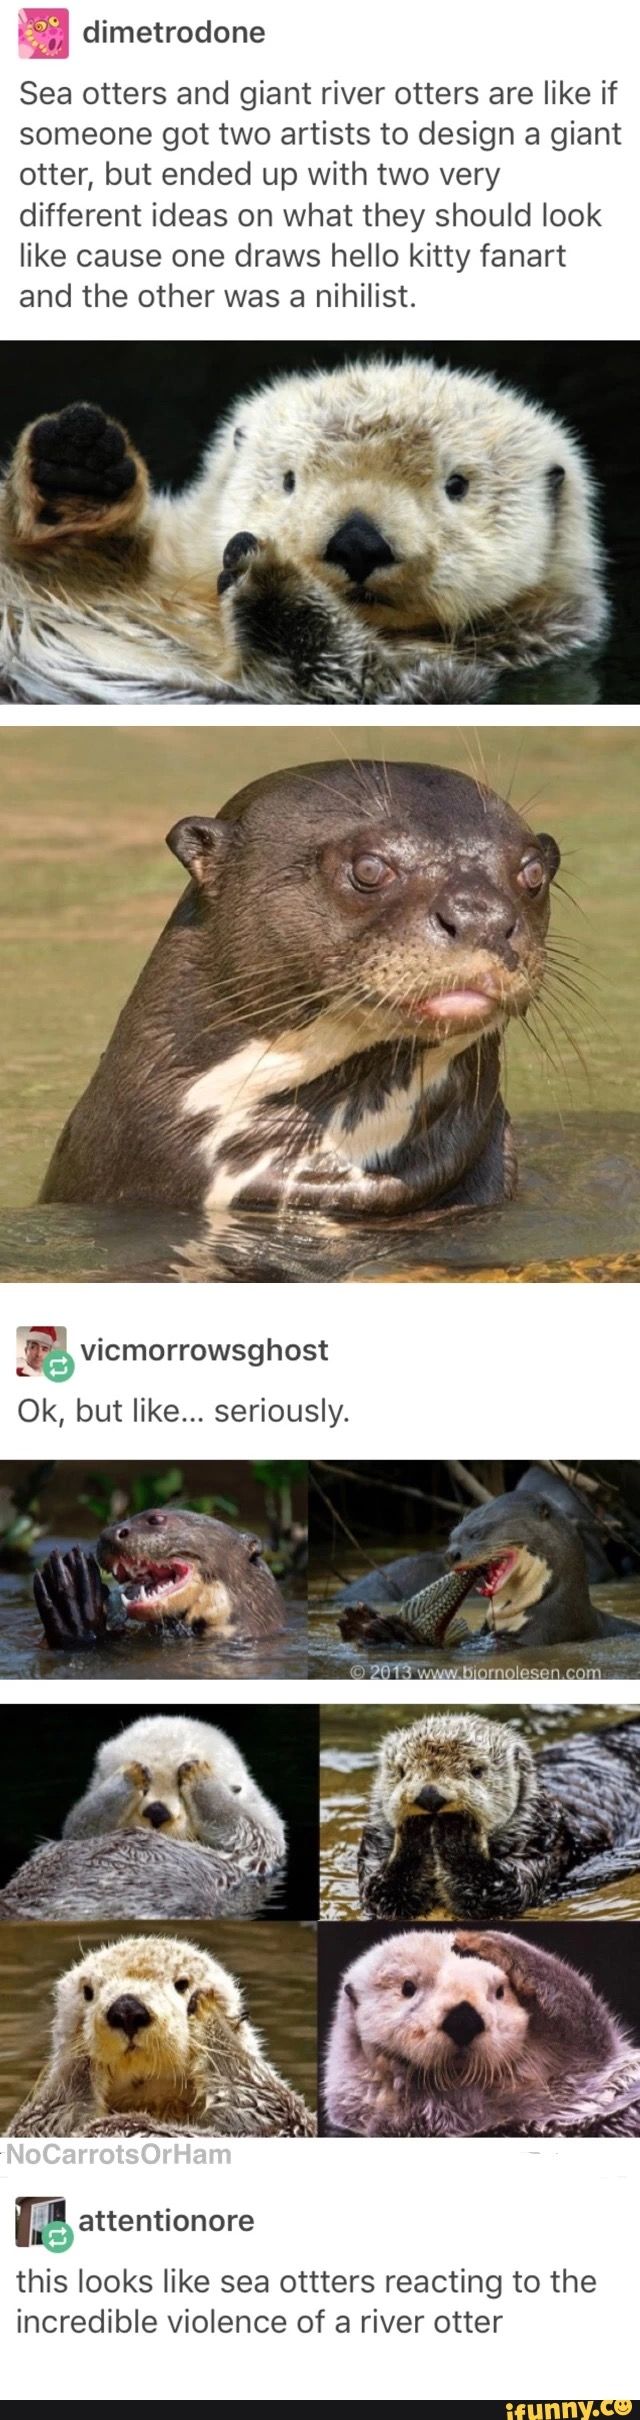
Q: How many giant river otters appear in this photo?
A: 3